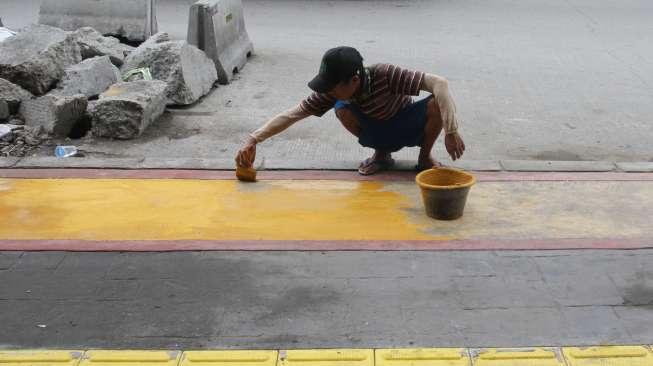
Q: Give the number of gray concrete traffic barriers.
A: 2